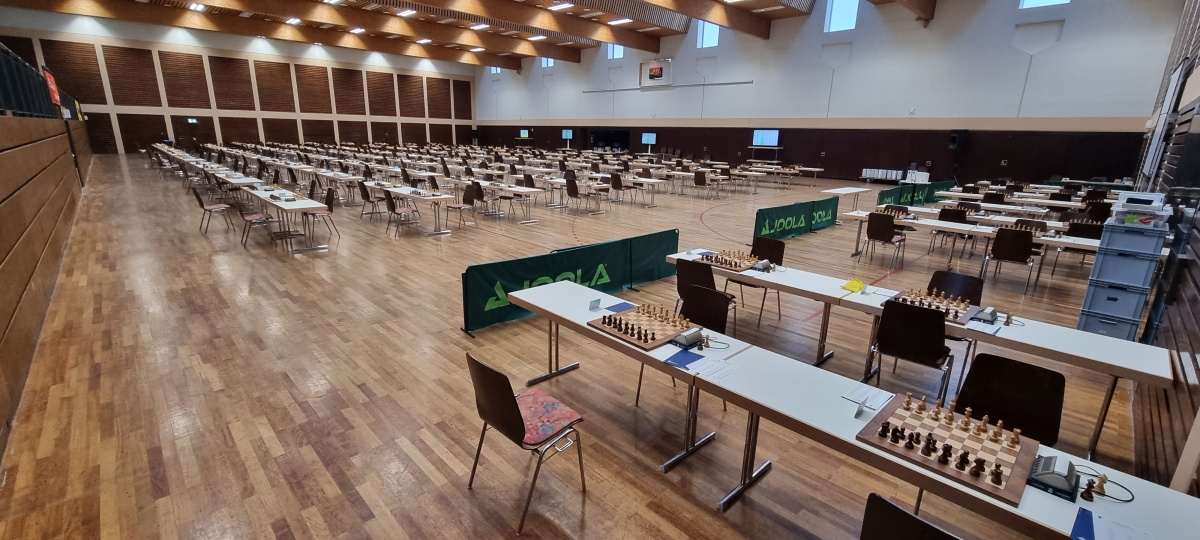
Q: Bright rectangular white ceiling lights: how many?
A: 12